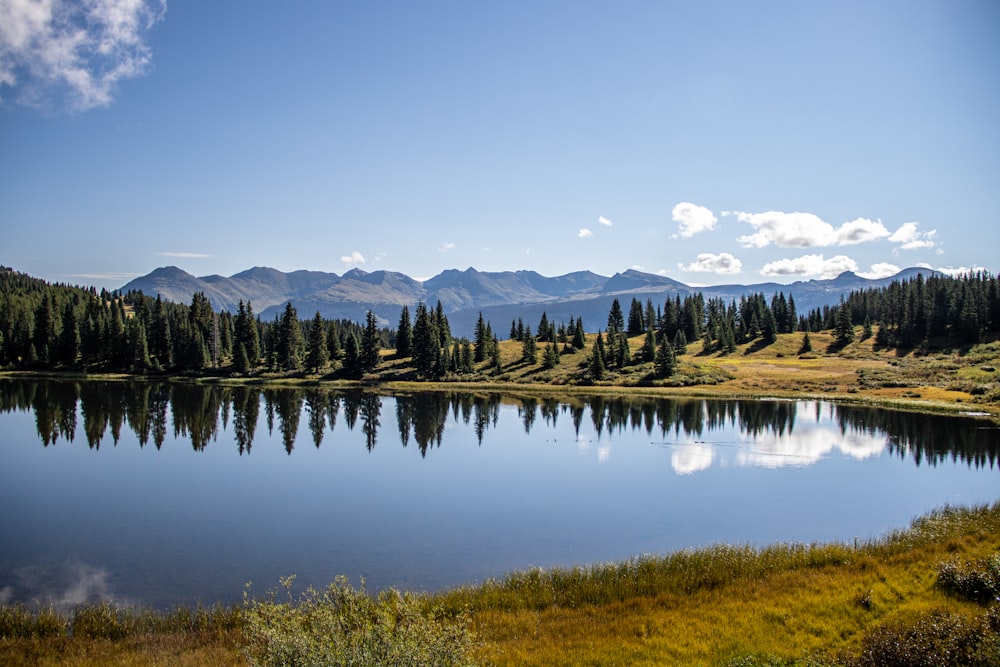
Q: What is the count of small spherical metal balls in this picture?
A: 0